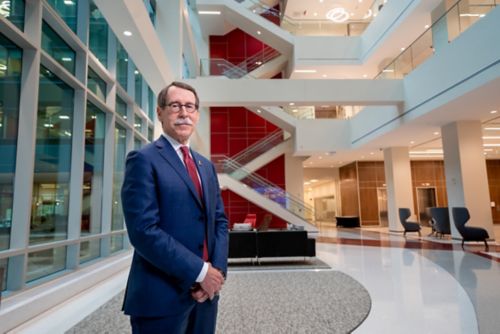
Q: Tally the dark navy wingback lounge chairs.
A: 3